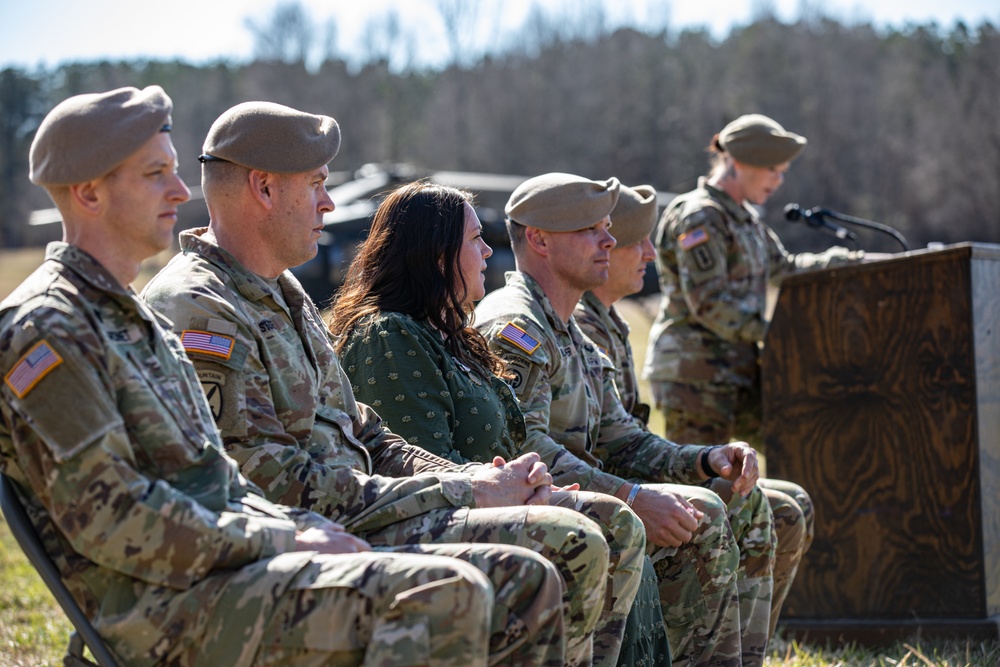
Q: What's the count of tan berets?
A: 5